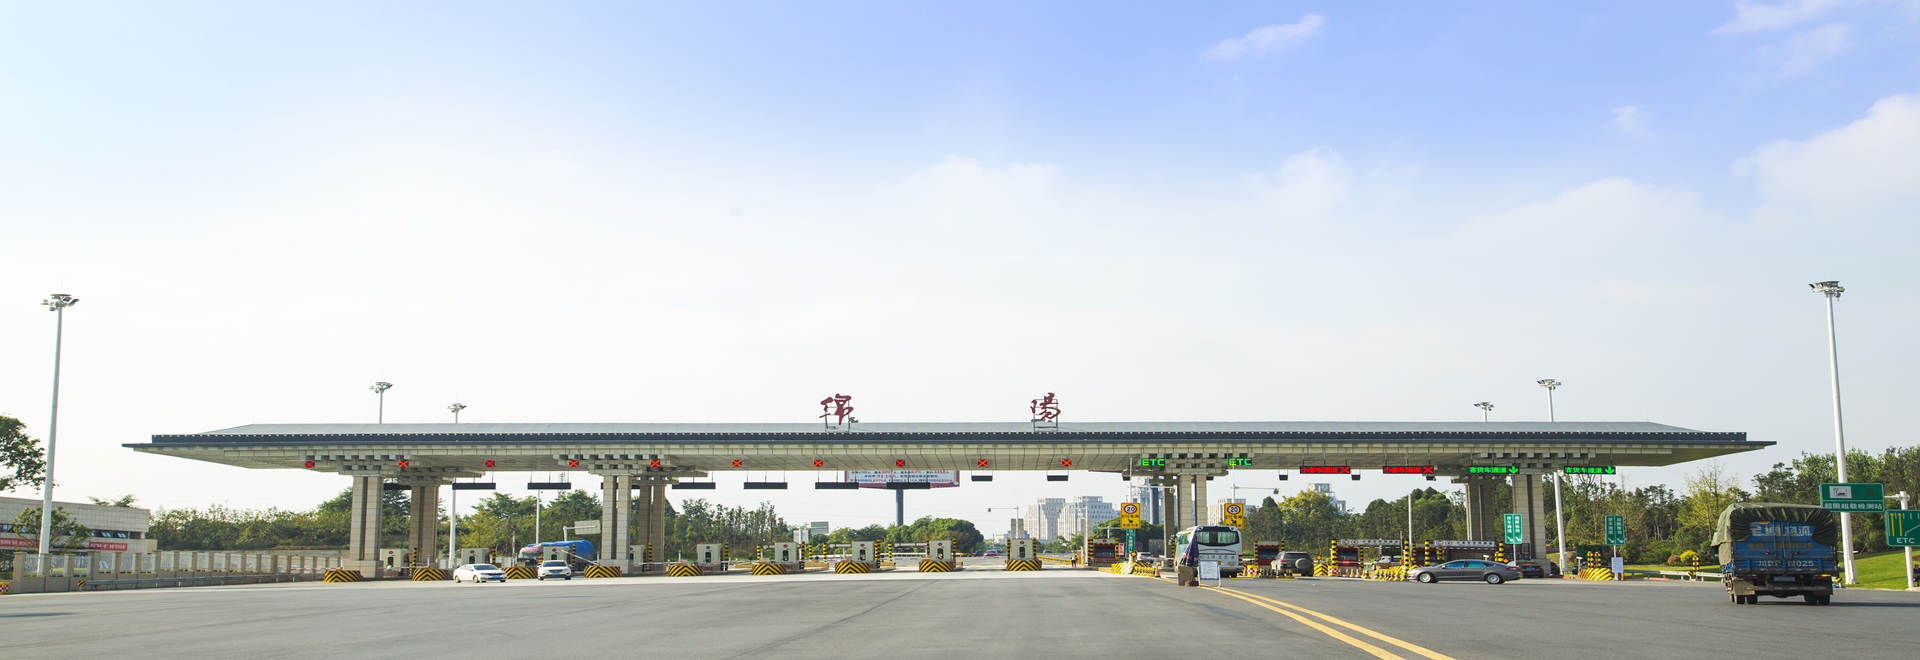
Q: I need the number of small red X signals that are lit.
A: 10